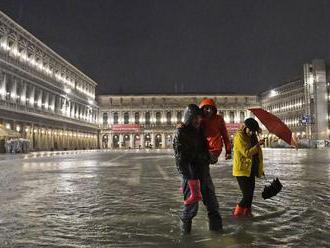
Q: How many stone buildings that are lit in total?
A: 3